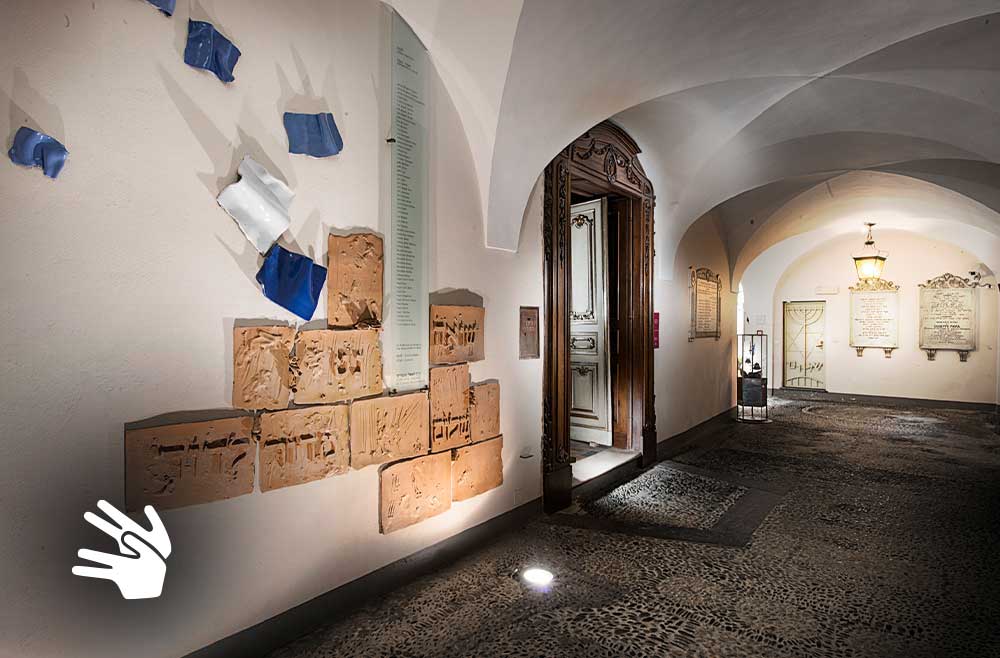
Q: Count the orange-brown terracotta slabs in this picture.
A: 11